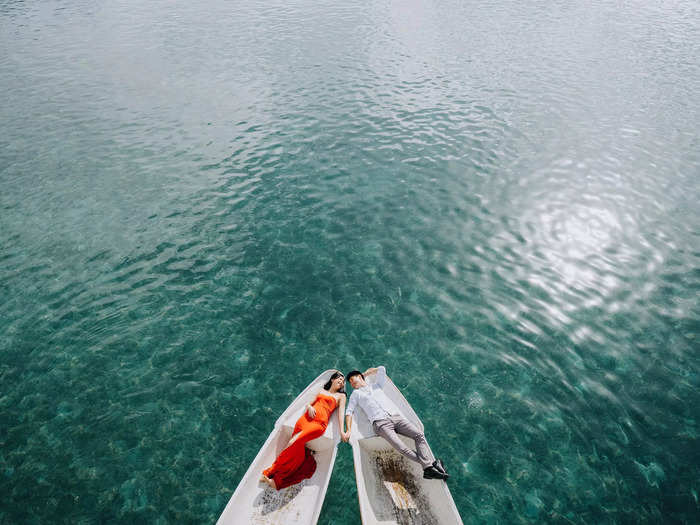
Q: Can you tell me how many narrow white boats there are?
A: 2